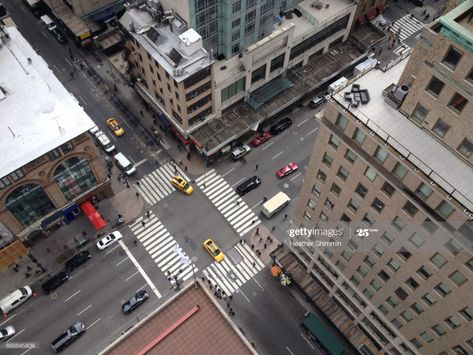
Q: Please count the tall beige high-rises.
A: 1